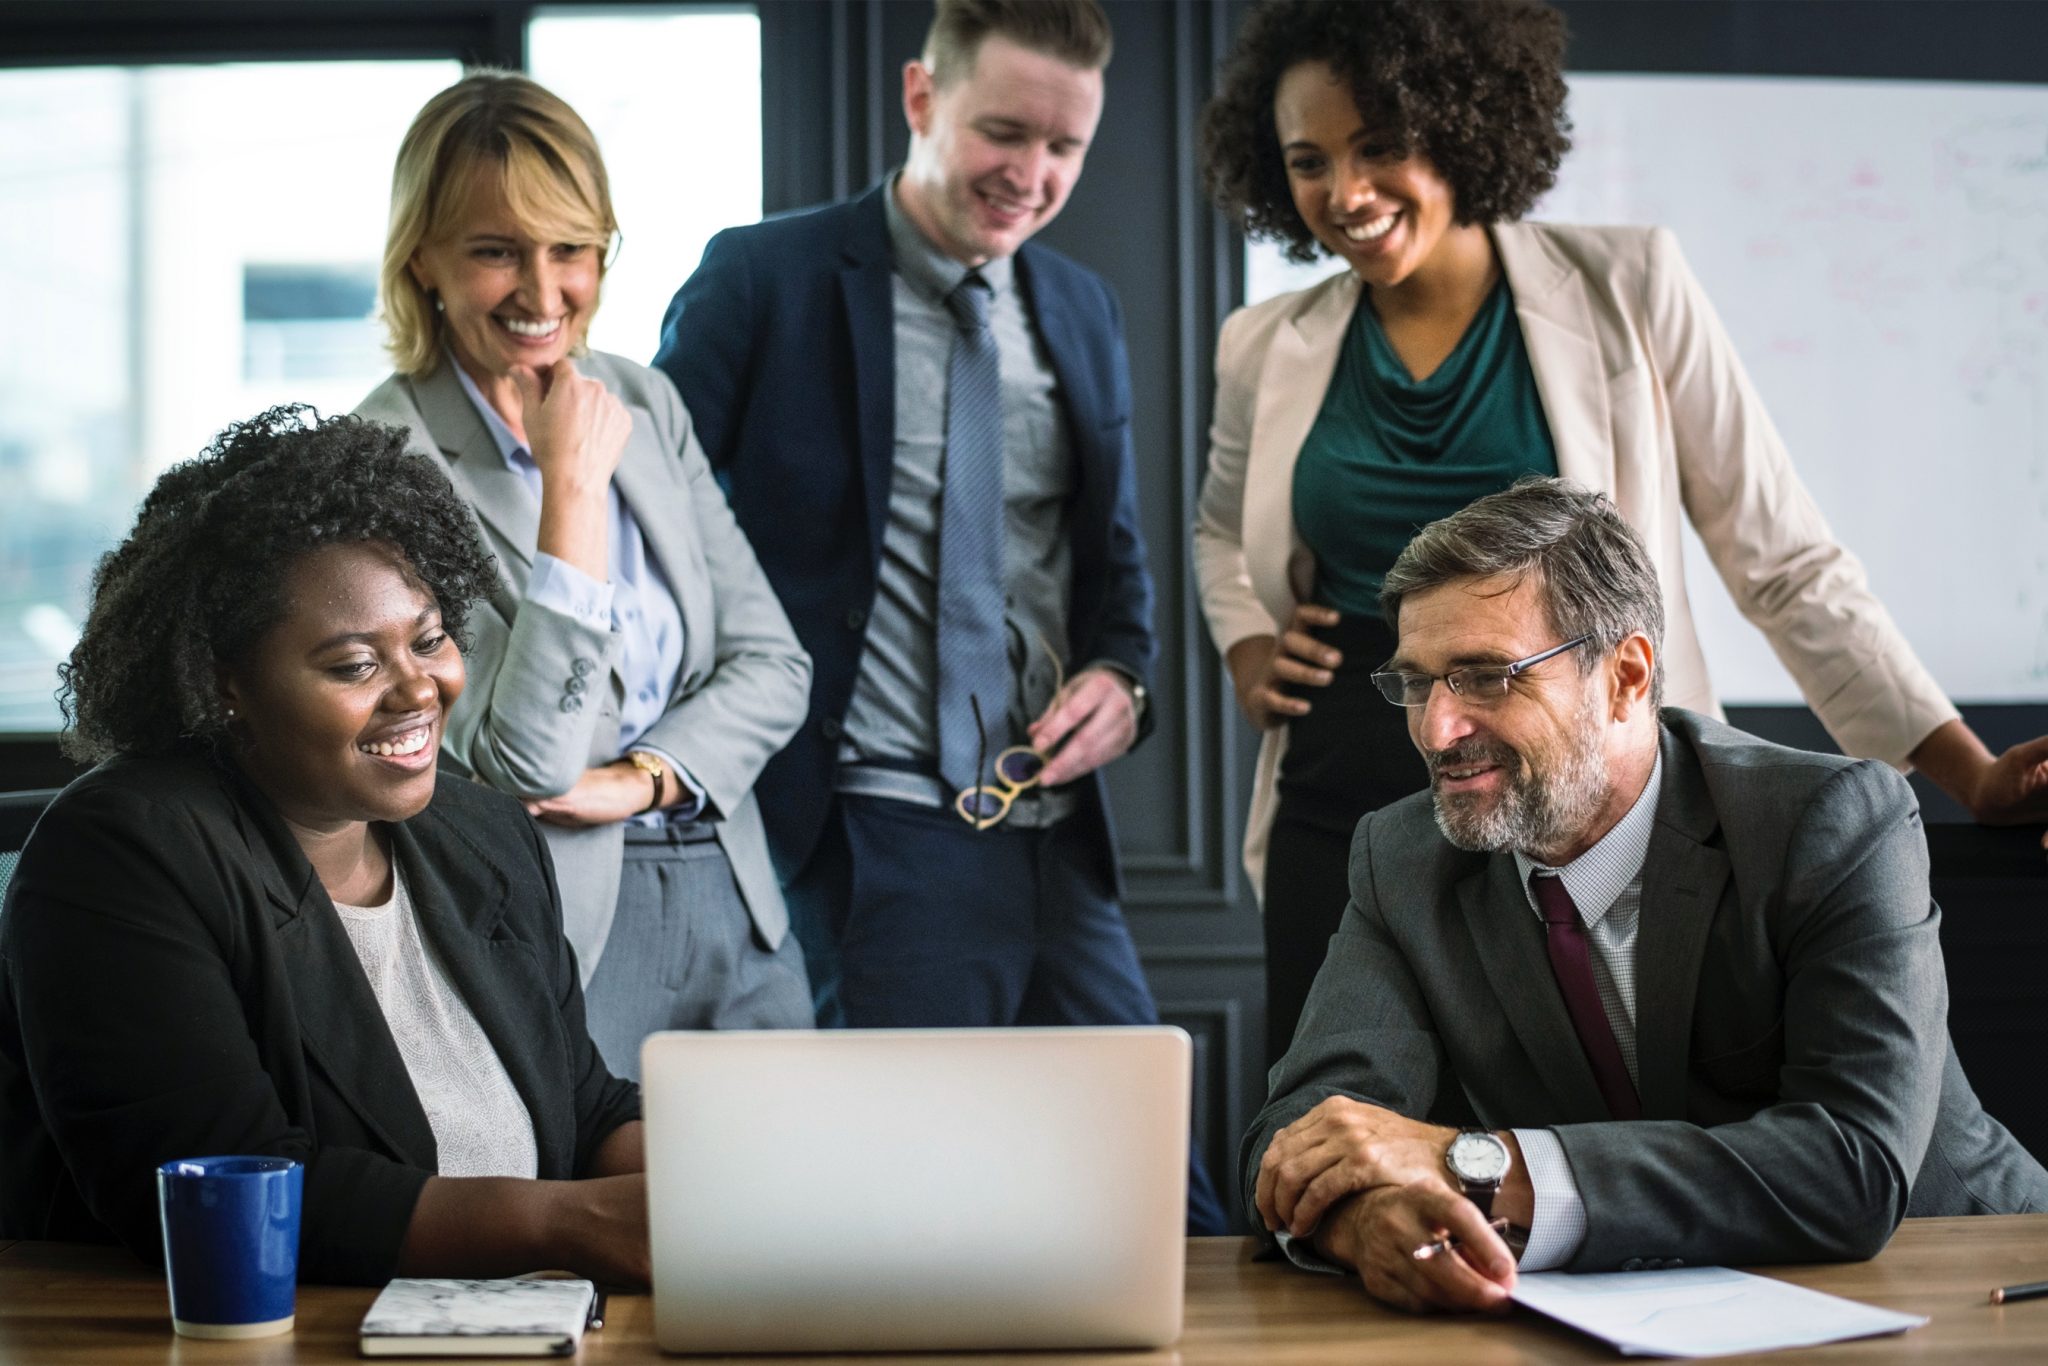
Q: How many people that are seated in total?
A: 2